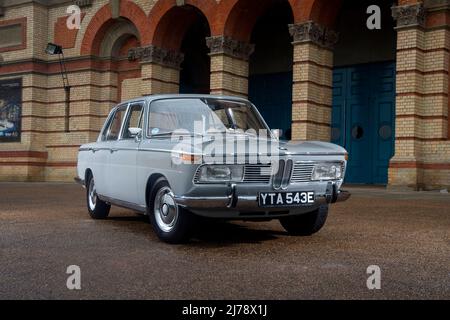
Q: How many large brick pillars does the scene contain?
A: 4